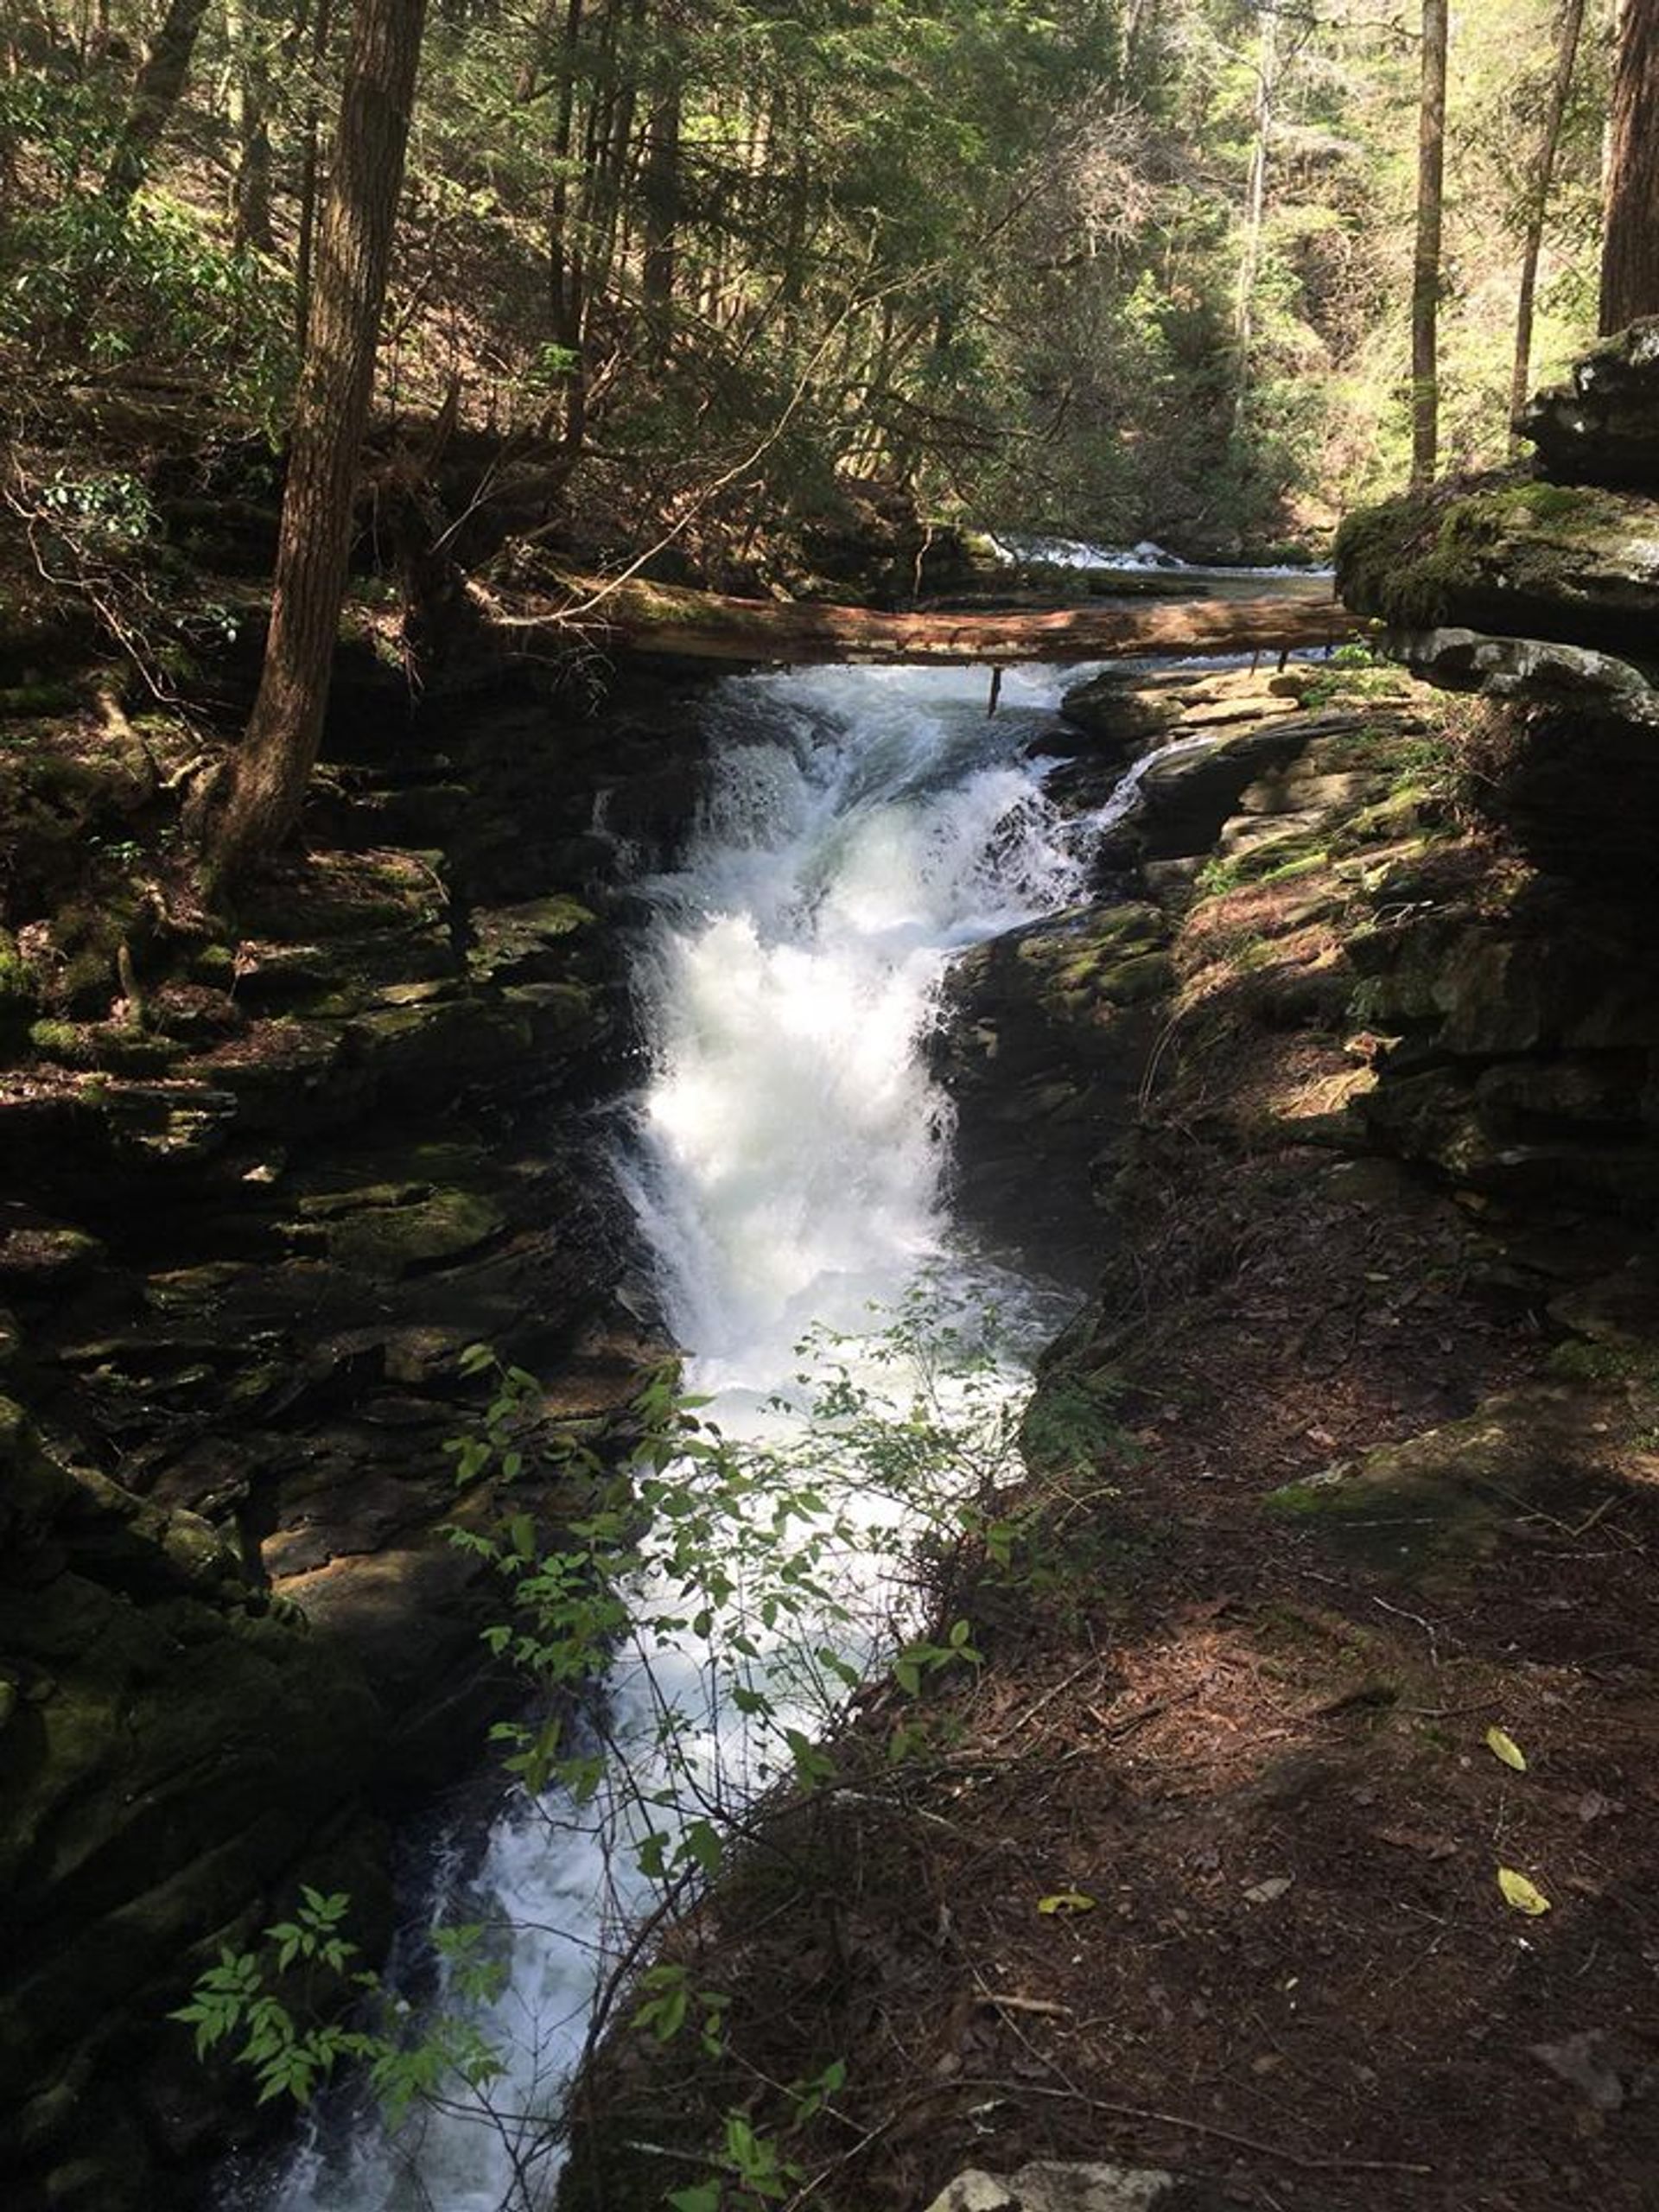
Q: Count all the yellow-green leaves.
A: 3